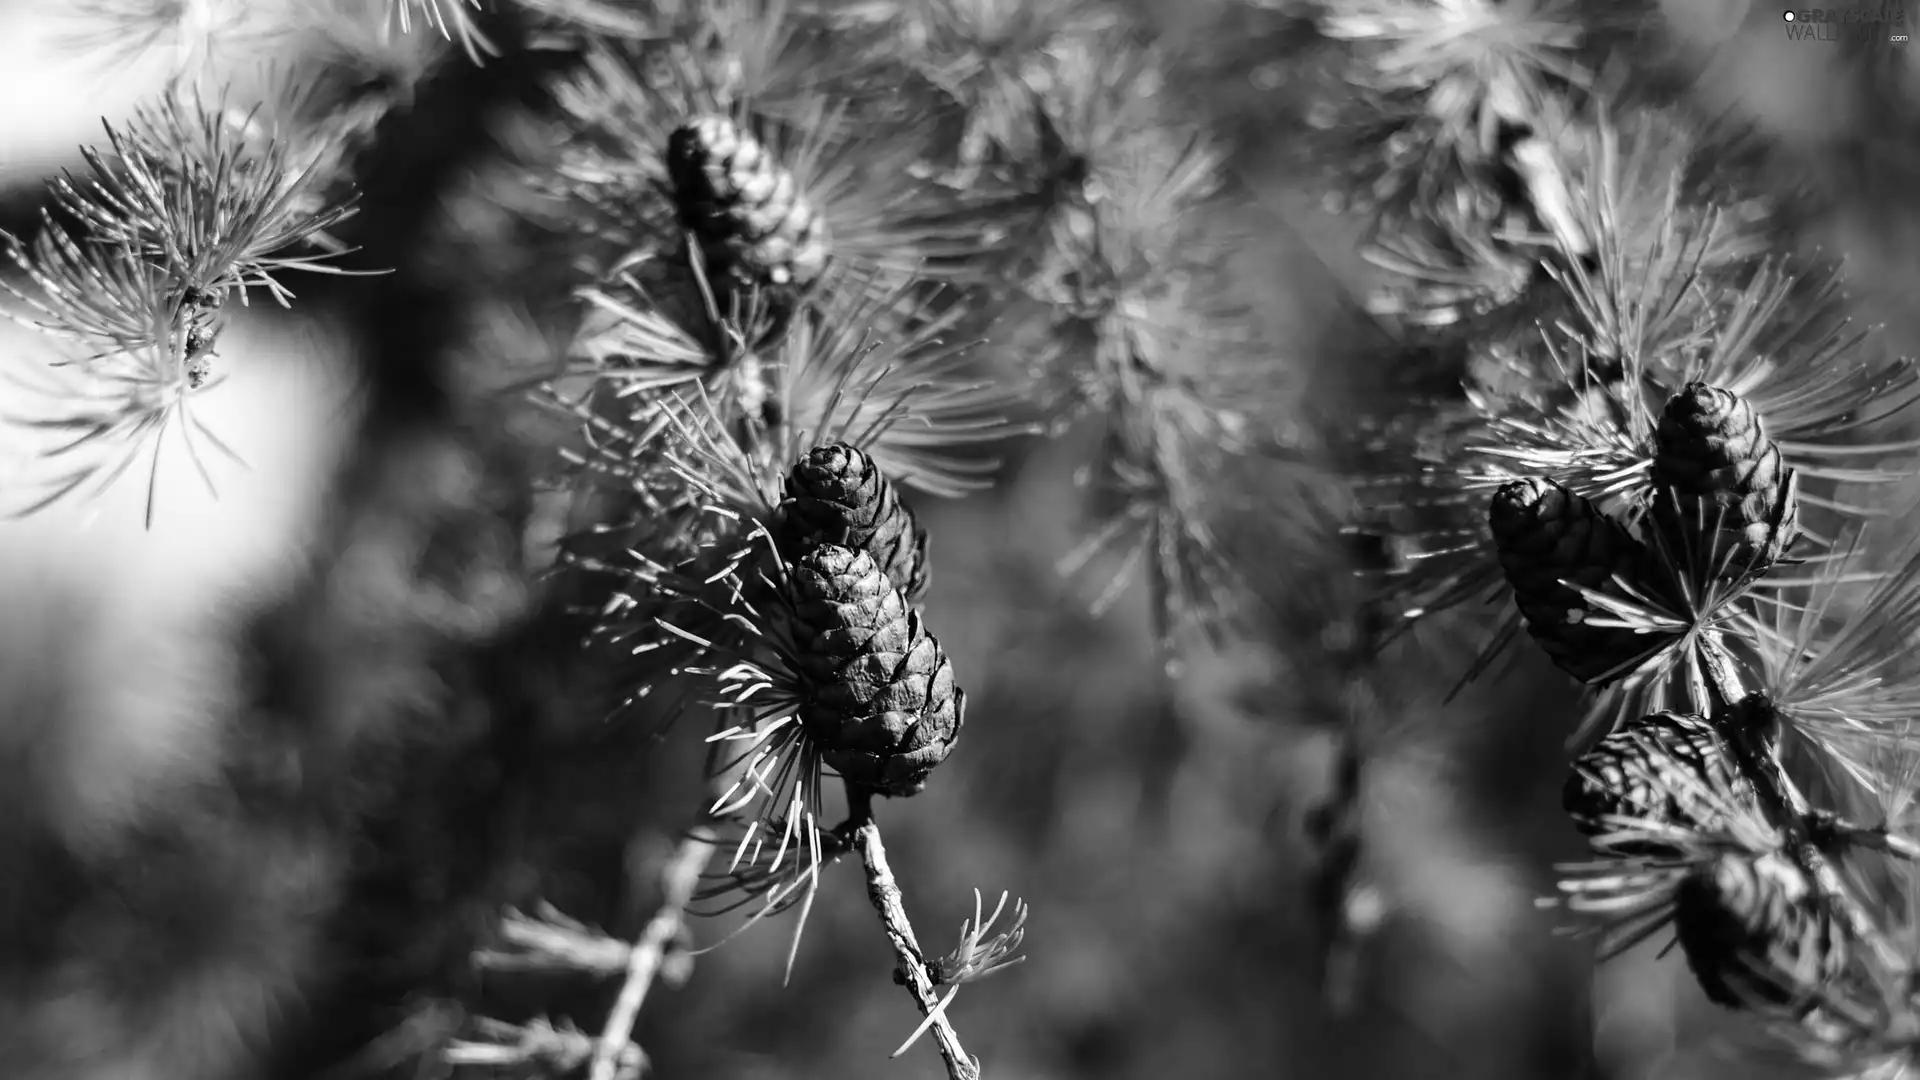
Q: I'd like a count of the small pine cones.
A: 7